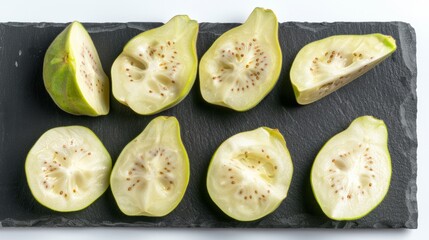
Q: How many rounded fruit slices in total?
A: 2